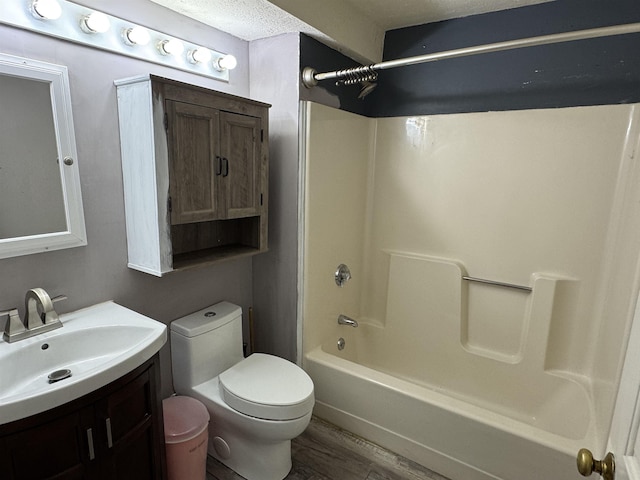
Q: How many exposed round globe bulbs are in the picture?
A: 6